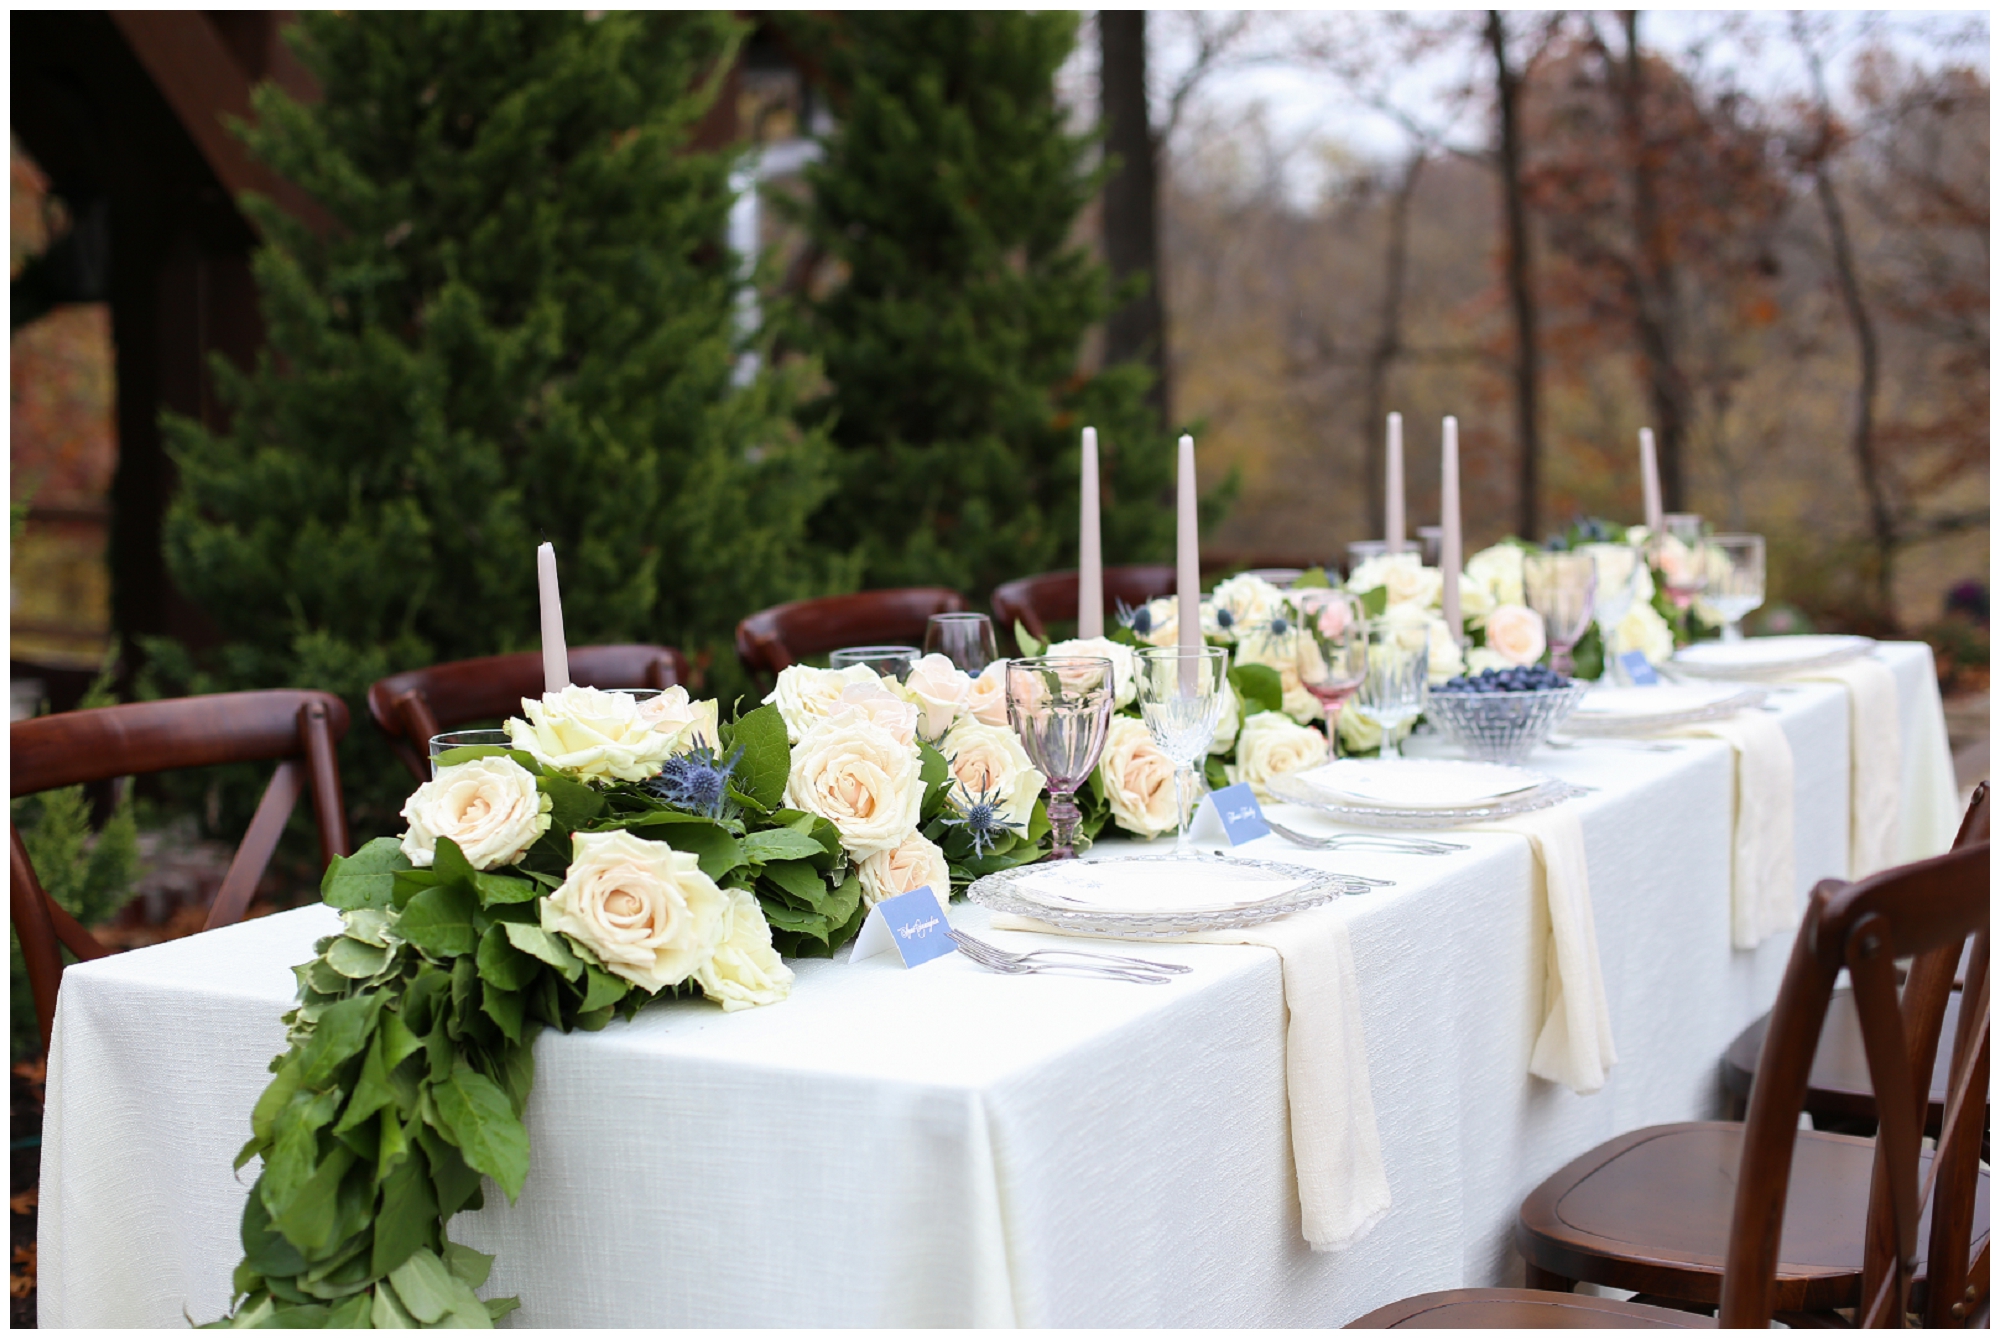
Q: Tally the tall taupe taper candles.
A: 6